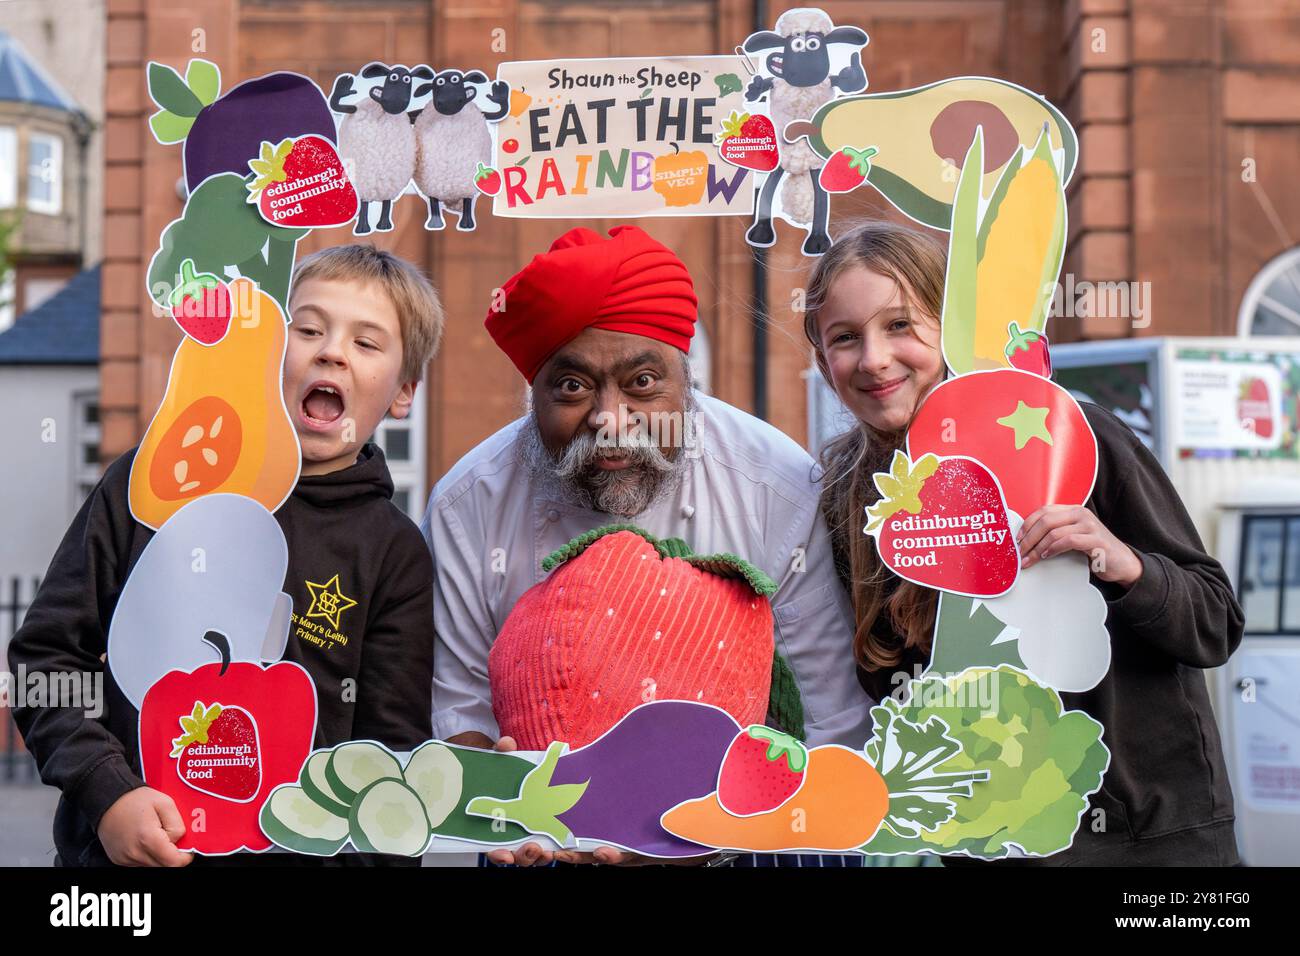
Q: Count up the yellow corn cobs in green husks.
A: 1